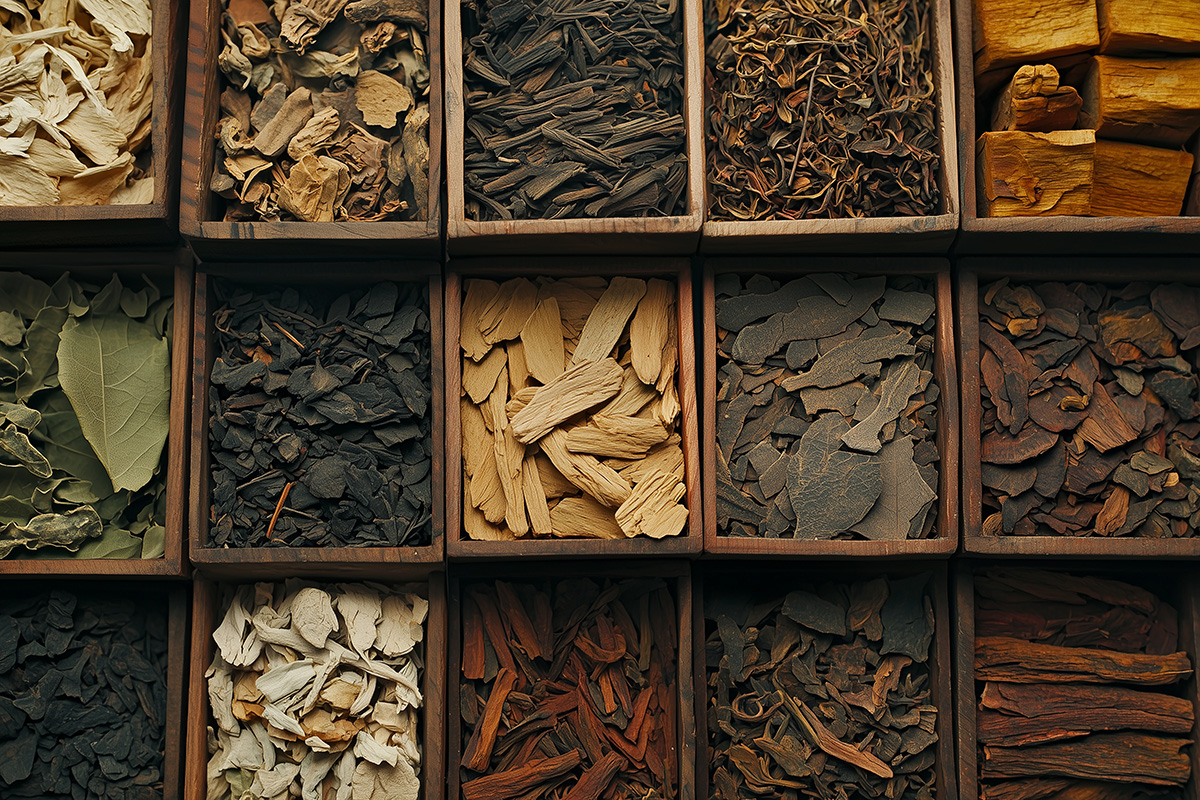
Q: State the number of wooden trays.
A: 15